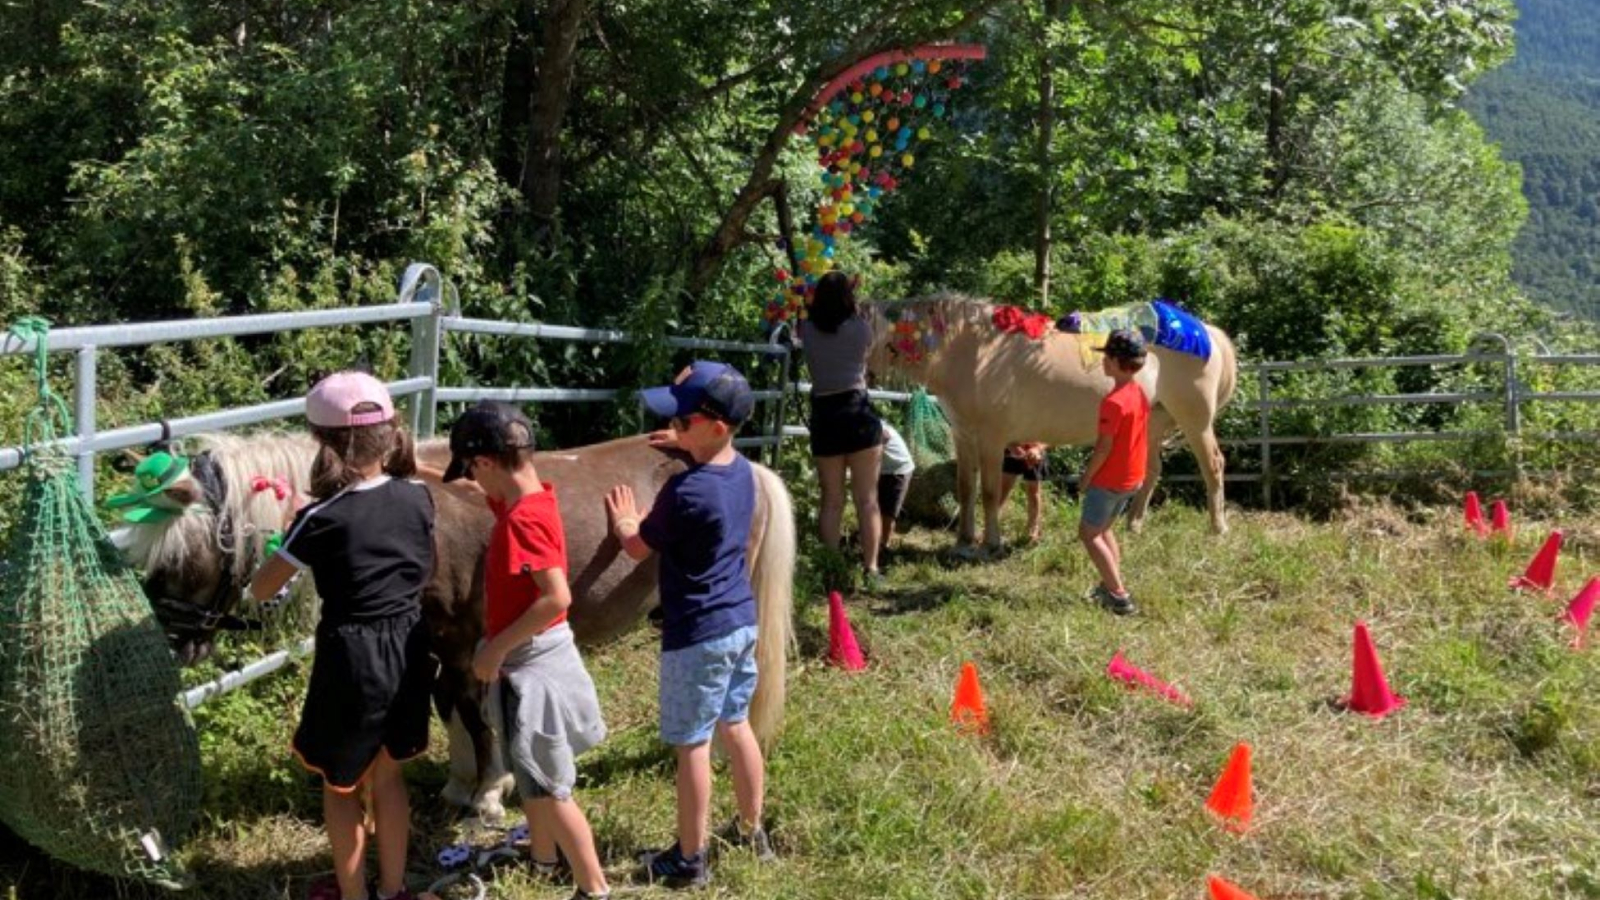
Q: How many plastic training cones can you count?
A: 10